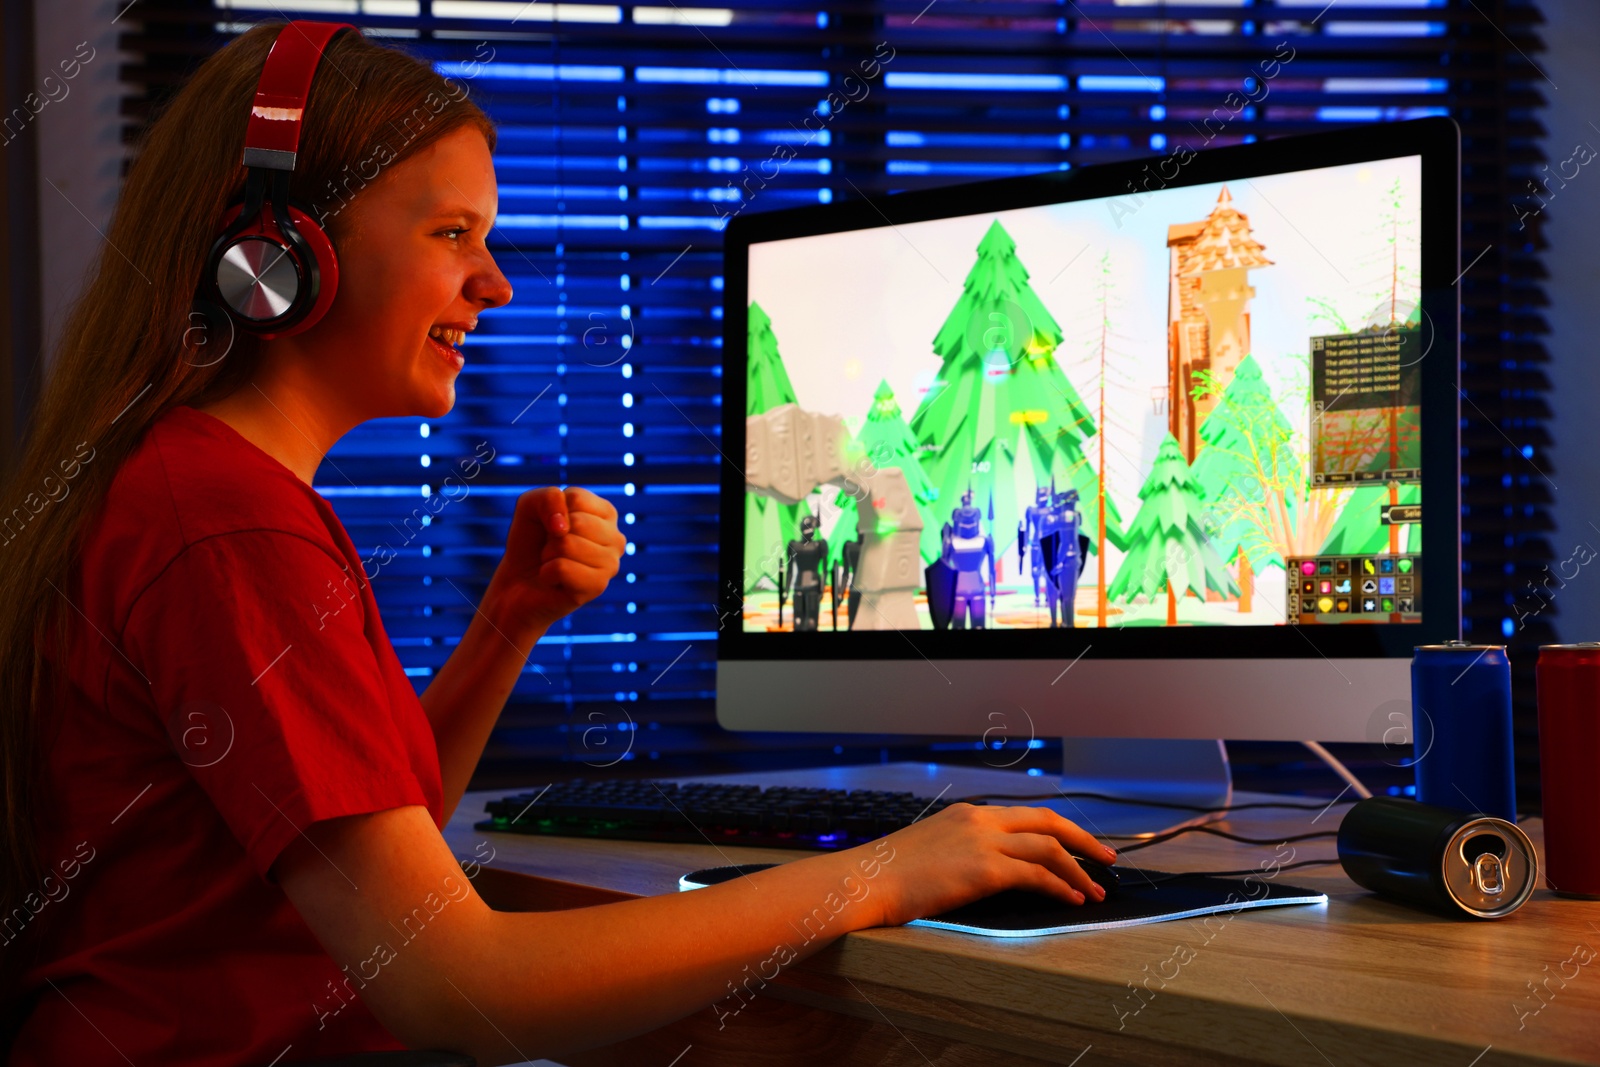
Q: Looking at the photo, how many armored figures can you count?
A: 5